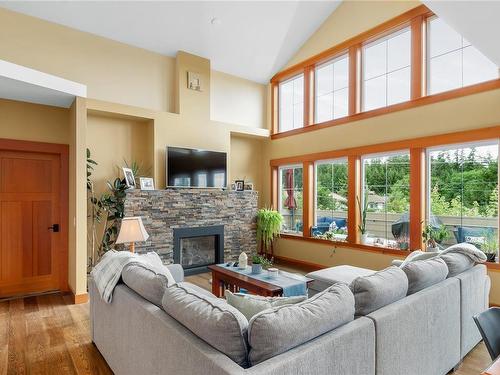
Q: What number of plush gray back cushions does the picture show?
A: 6